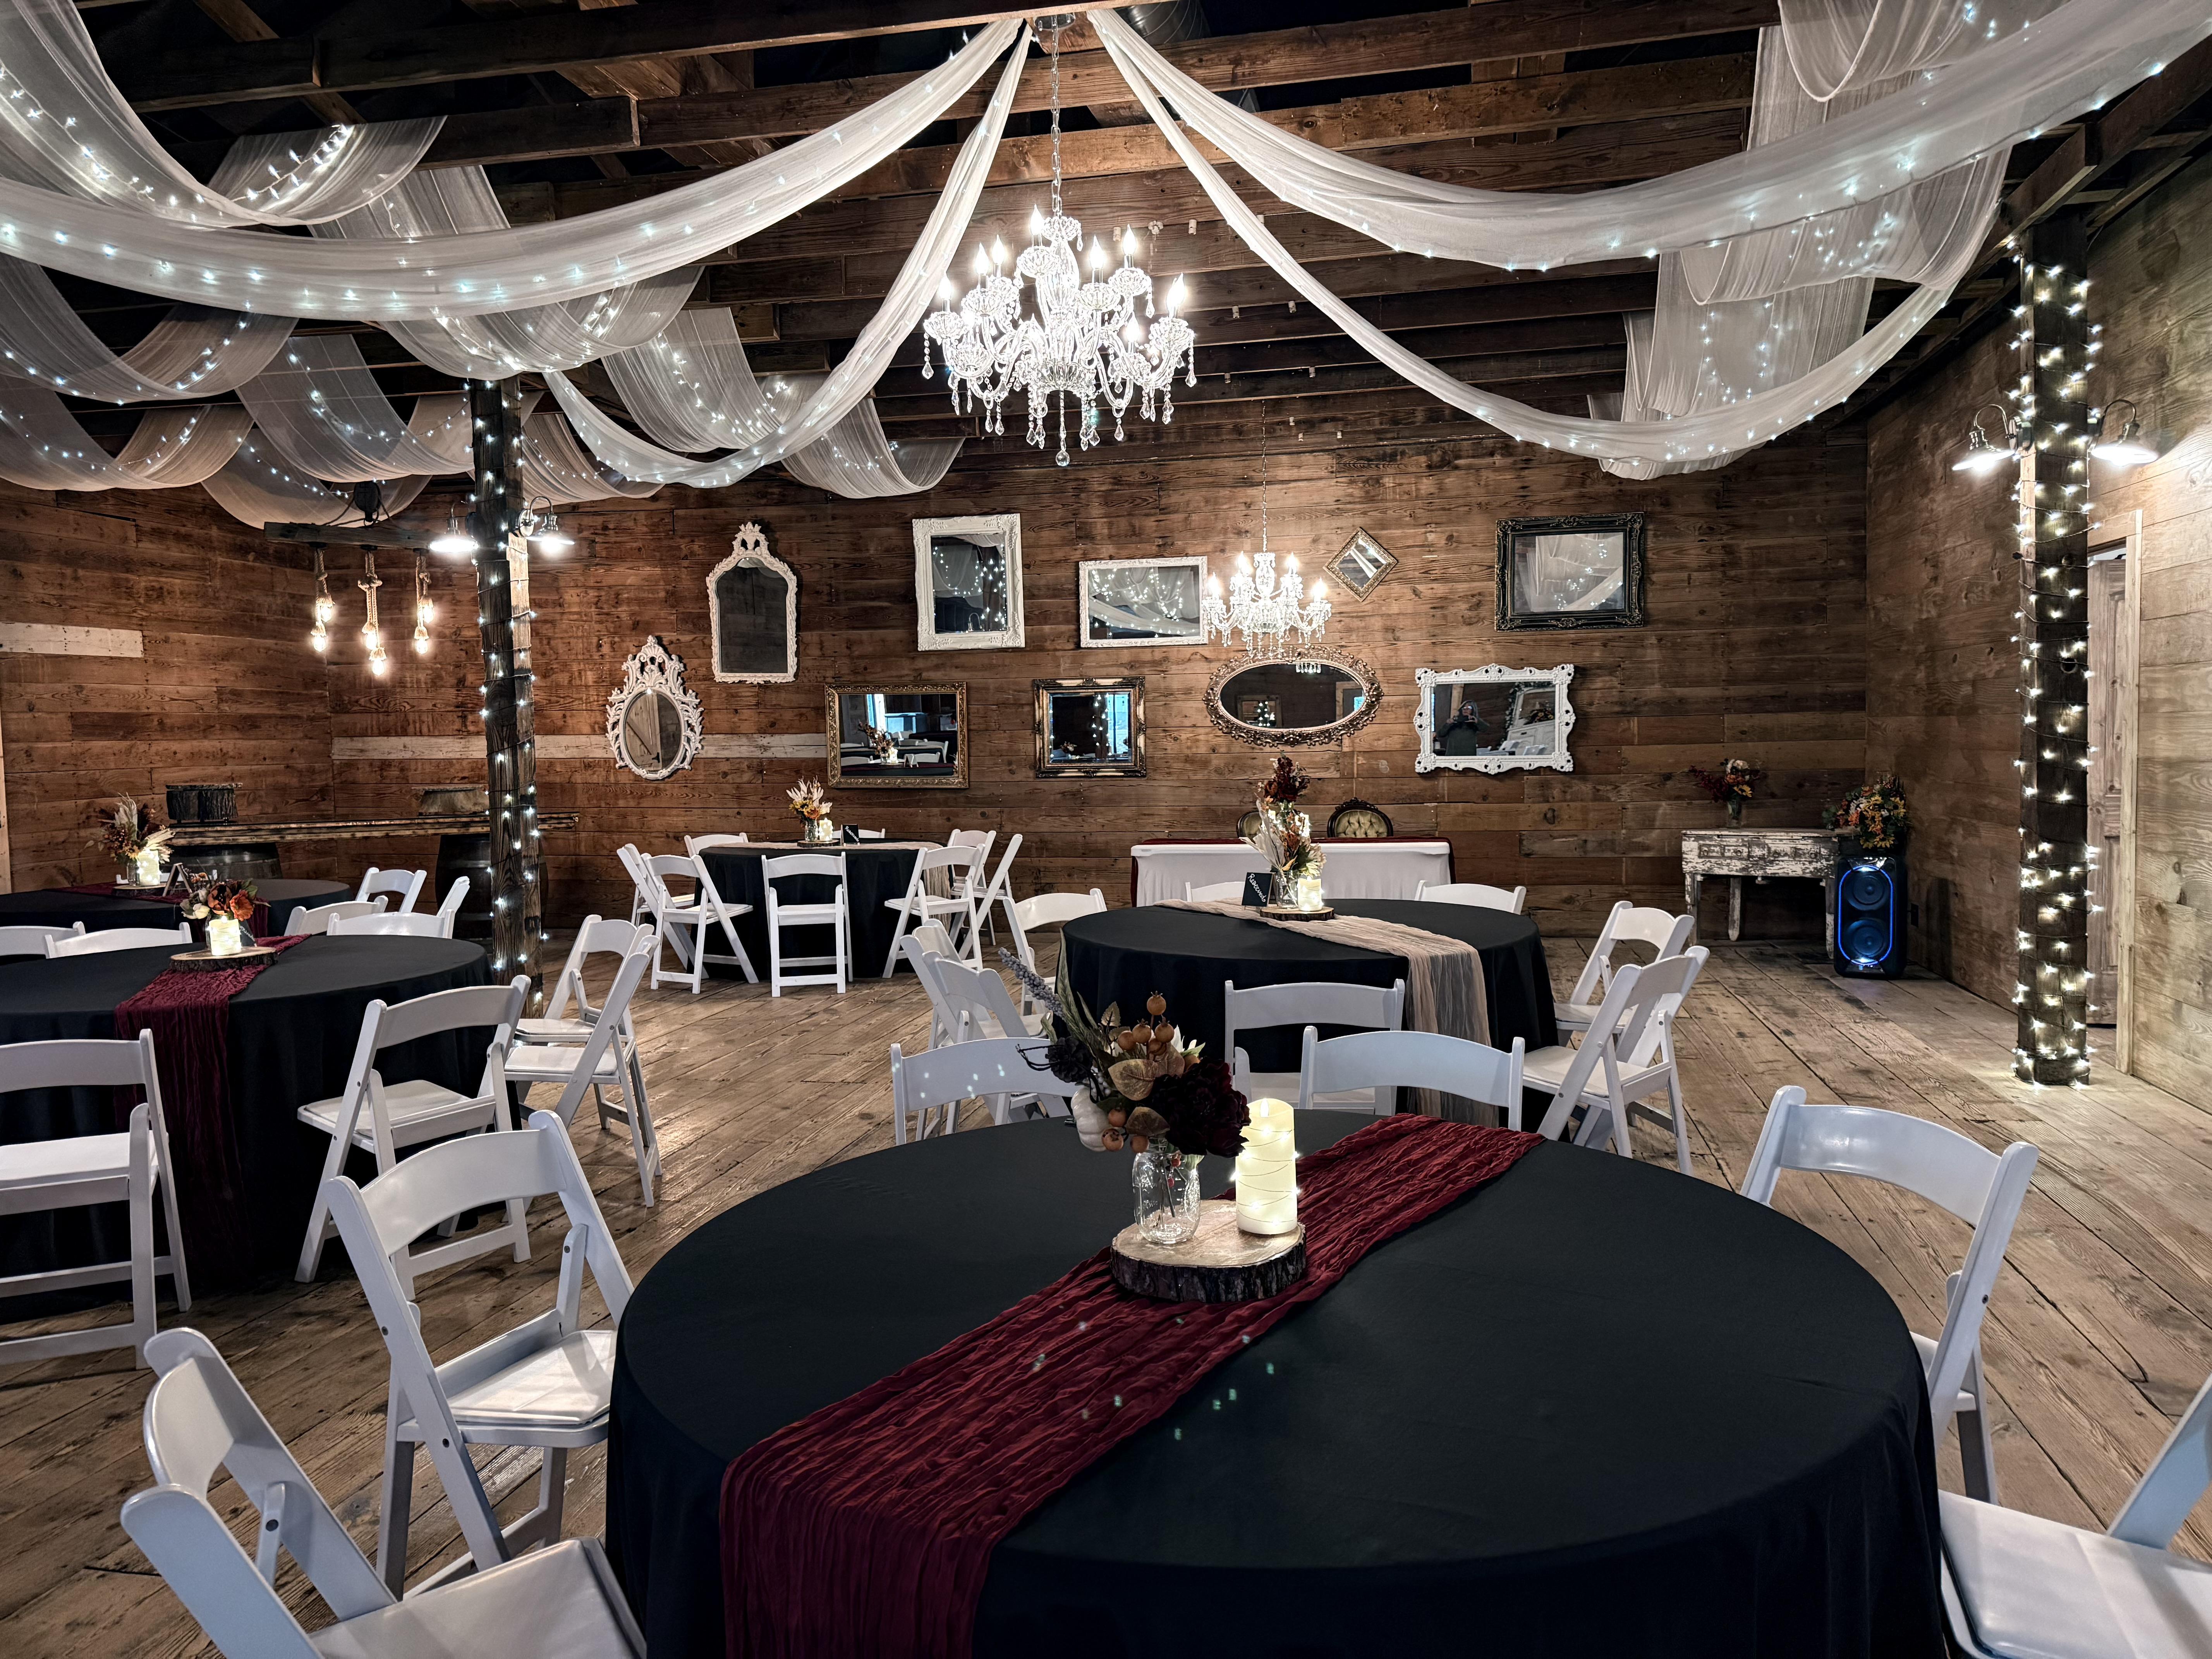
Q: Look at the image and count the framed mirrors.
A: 10